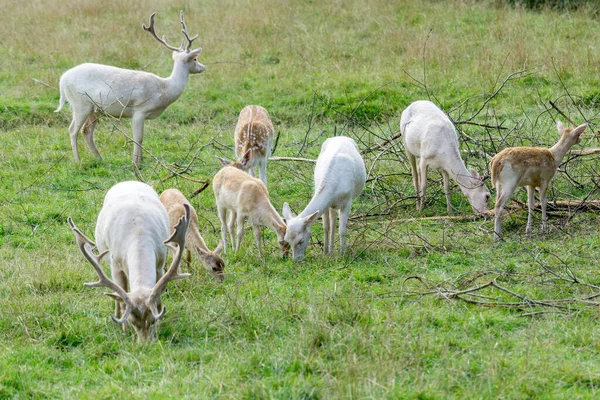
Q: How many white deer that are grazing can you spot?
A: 3